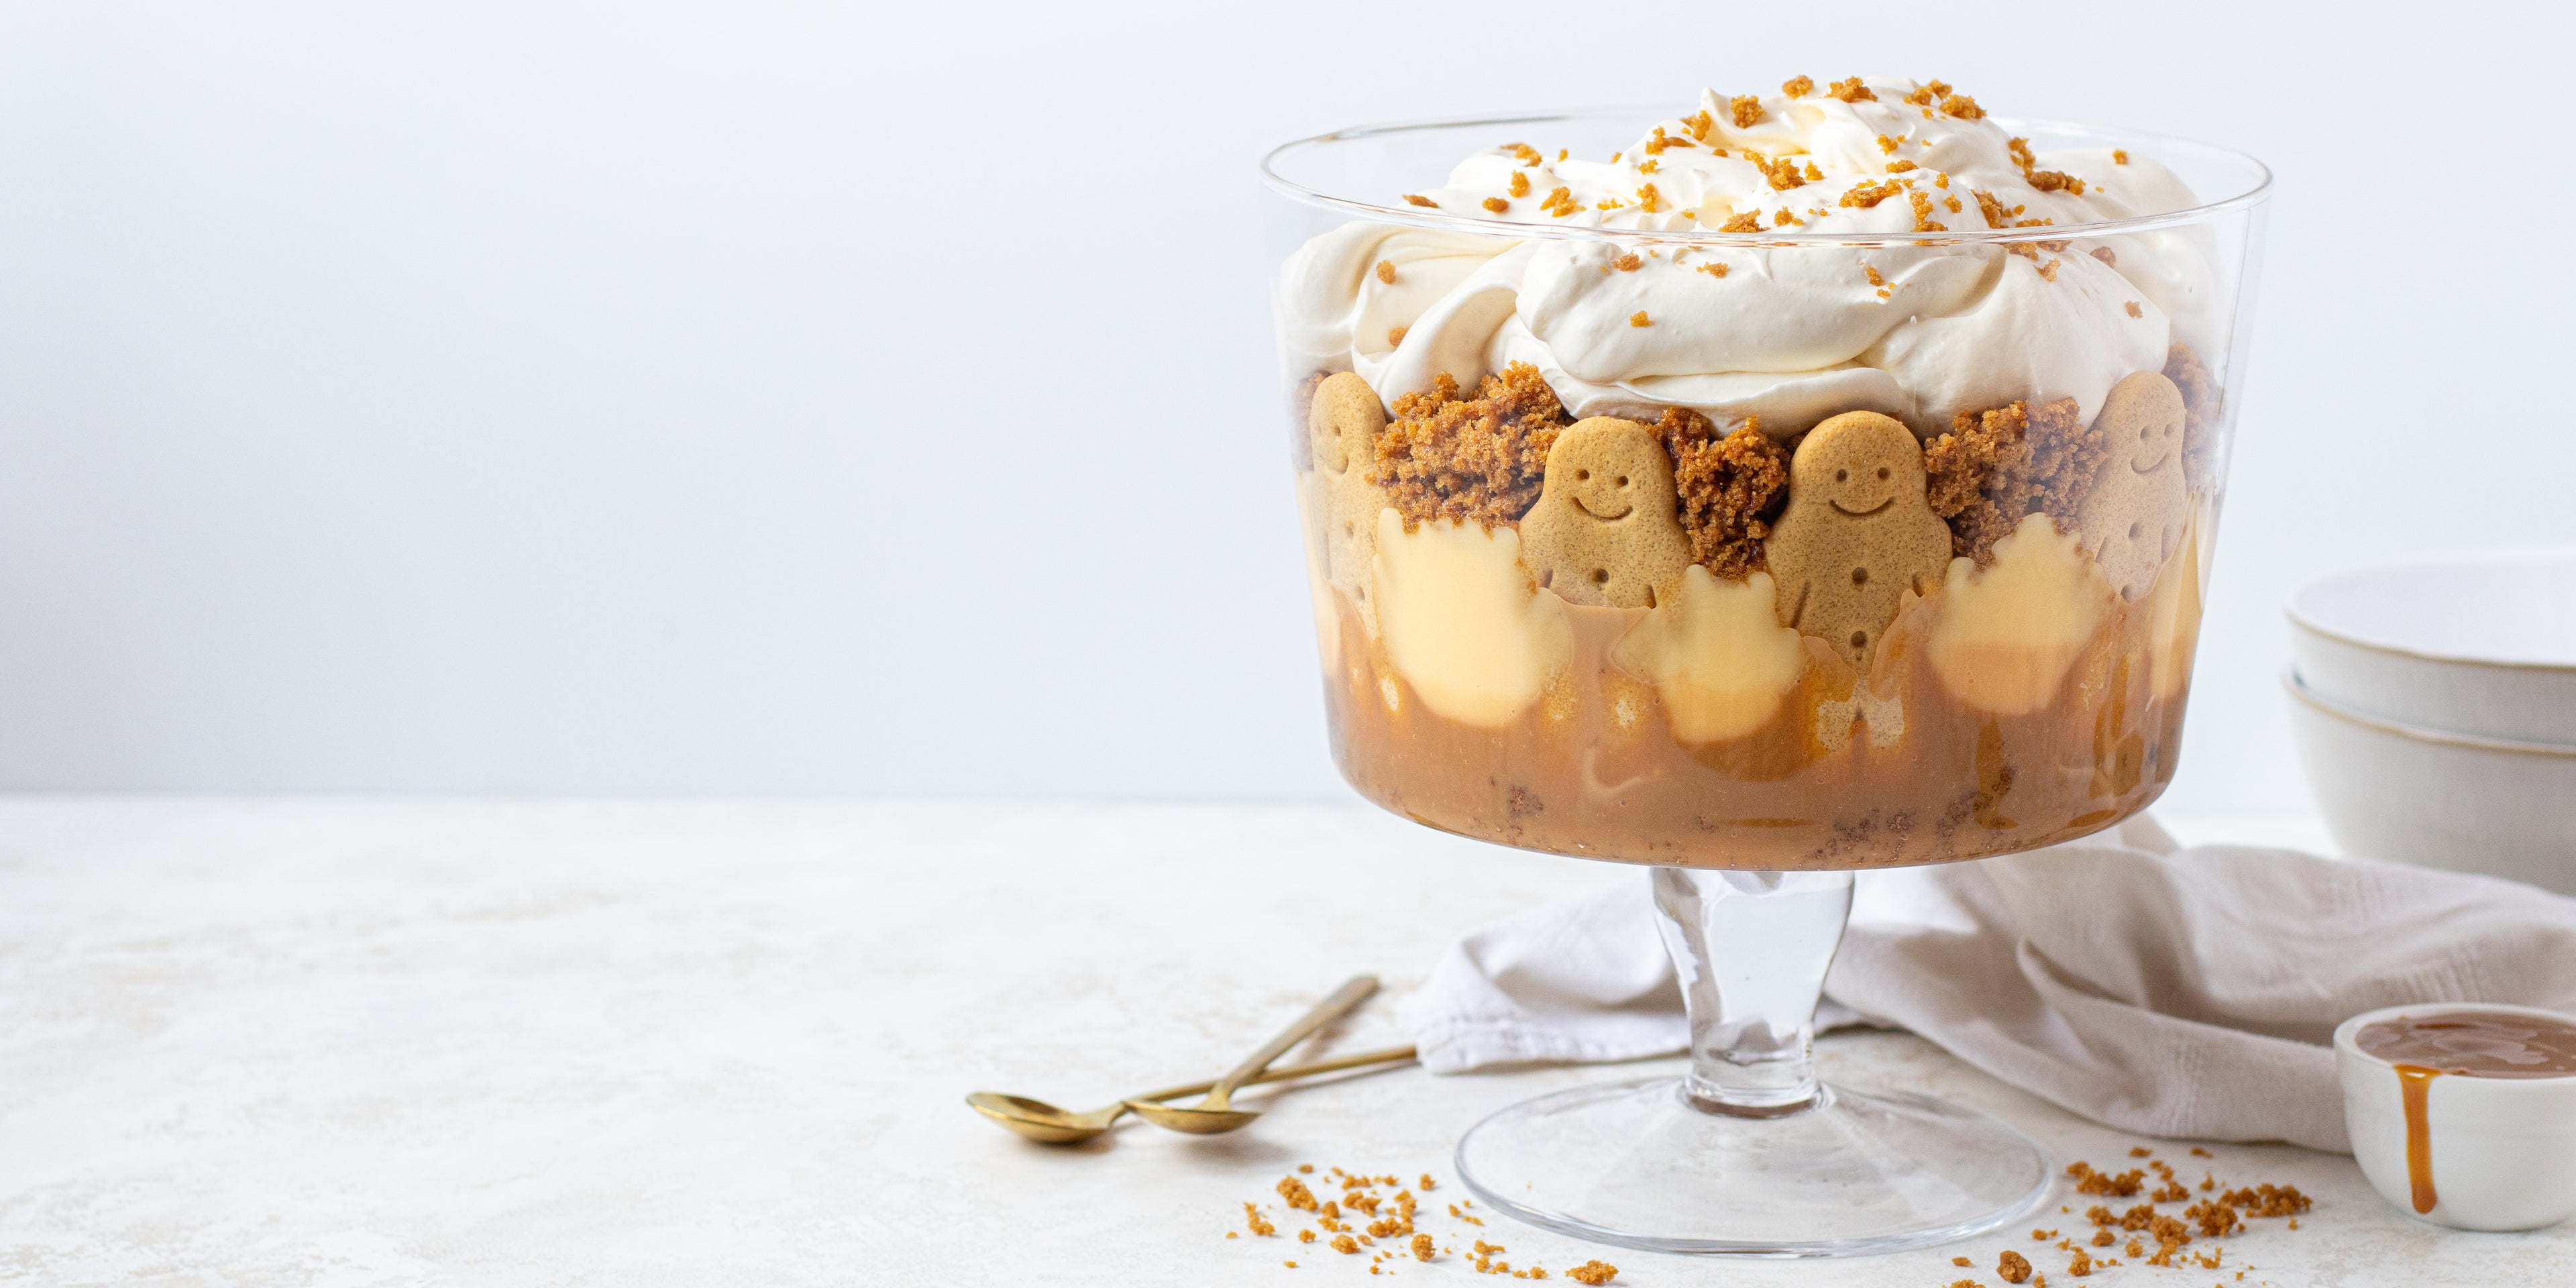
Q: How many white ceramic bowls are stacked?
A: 2